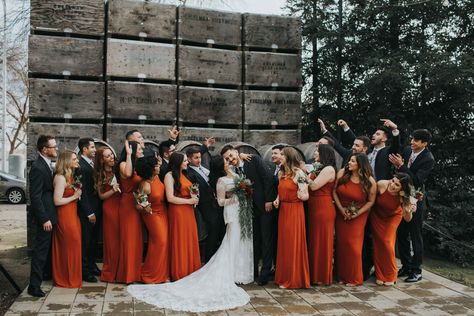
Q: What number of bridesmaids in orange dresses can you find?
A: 9